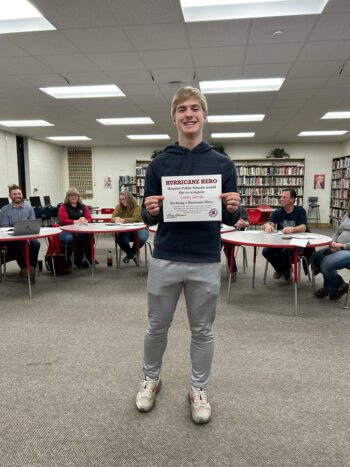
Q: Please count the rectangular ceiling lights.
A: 12